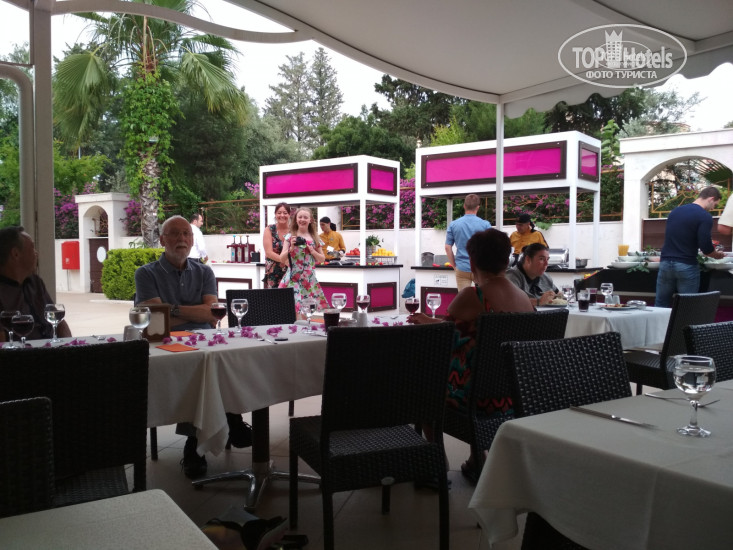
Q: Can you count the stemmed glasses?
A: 14